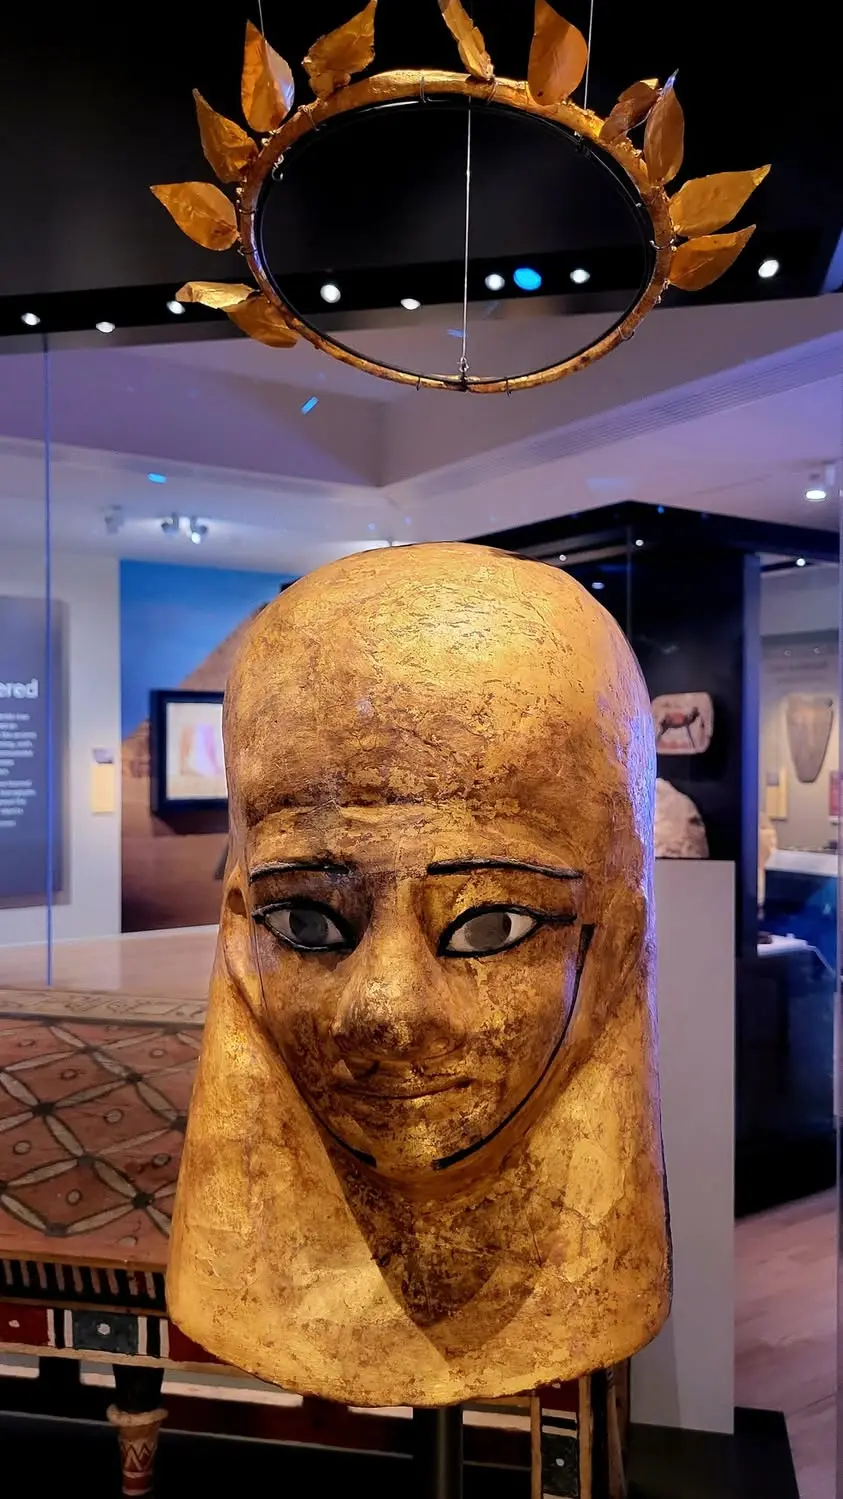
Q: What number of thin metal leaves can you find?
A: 12